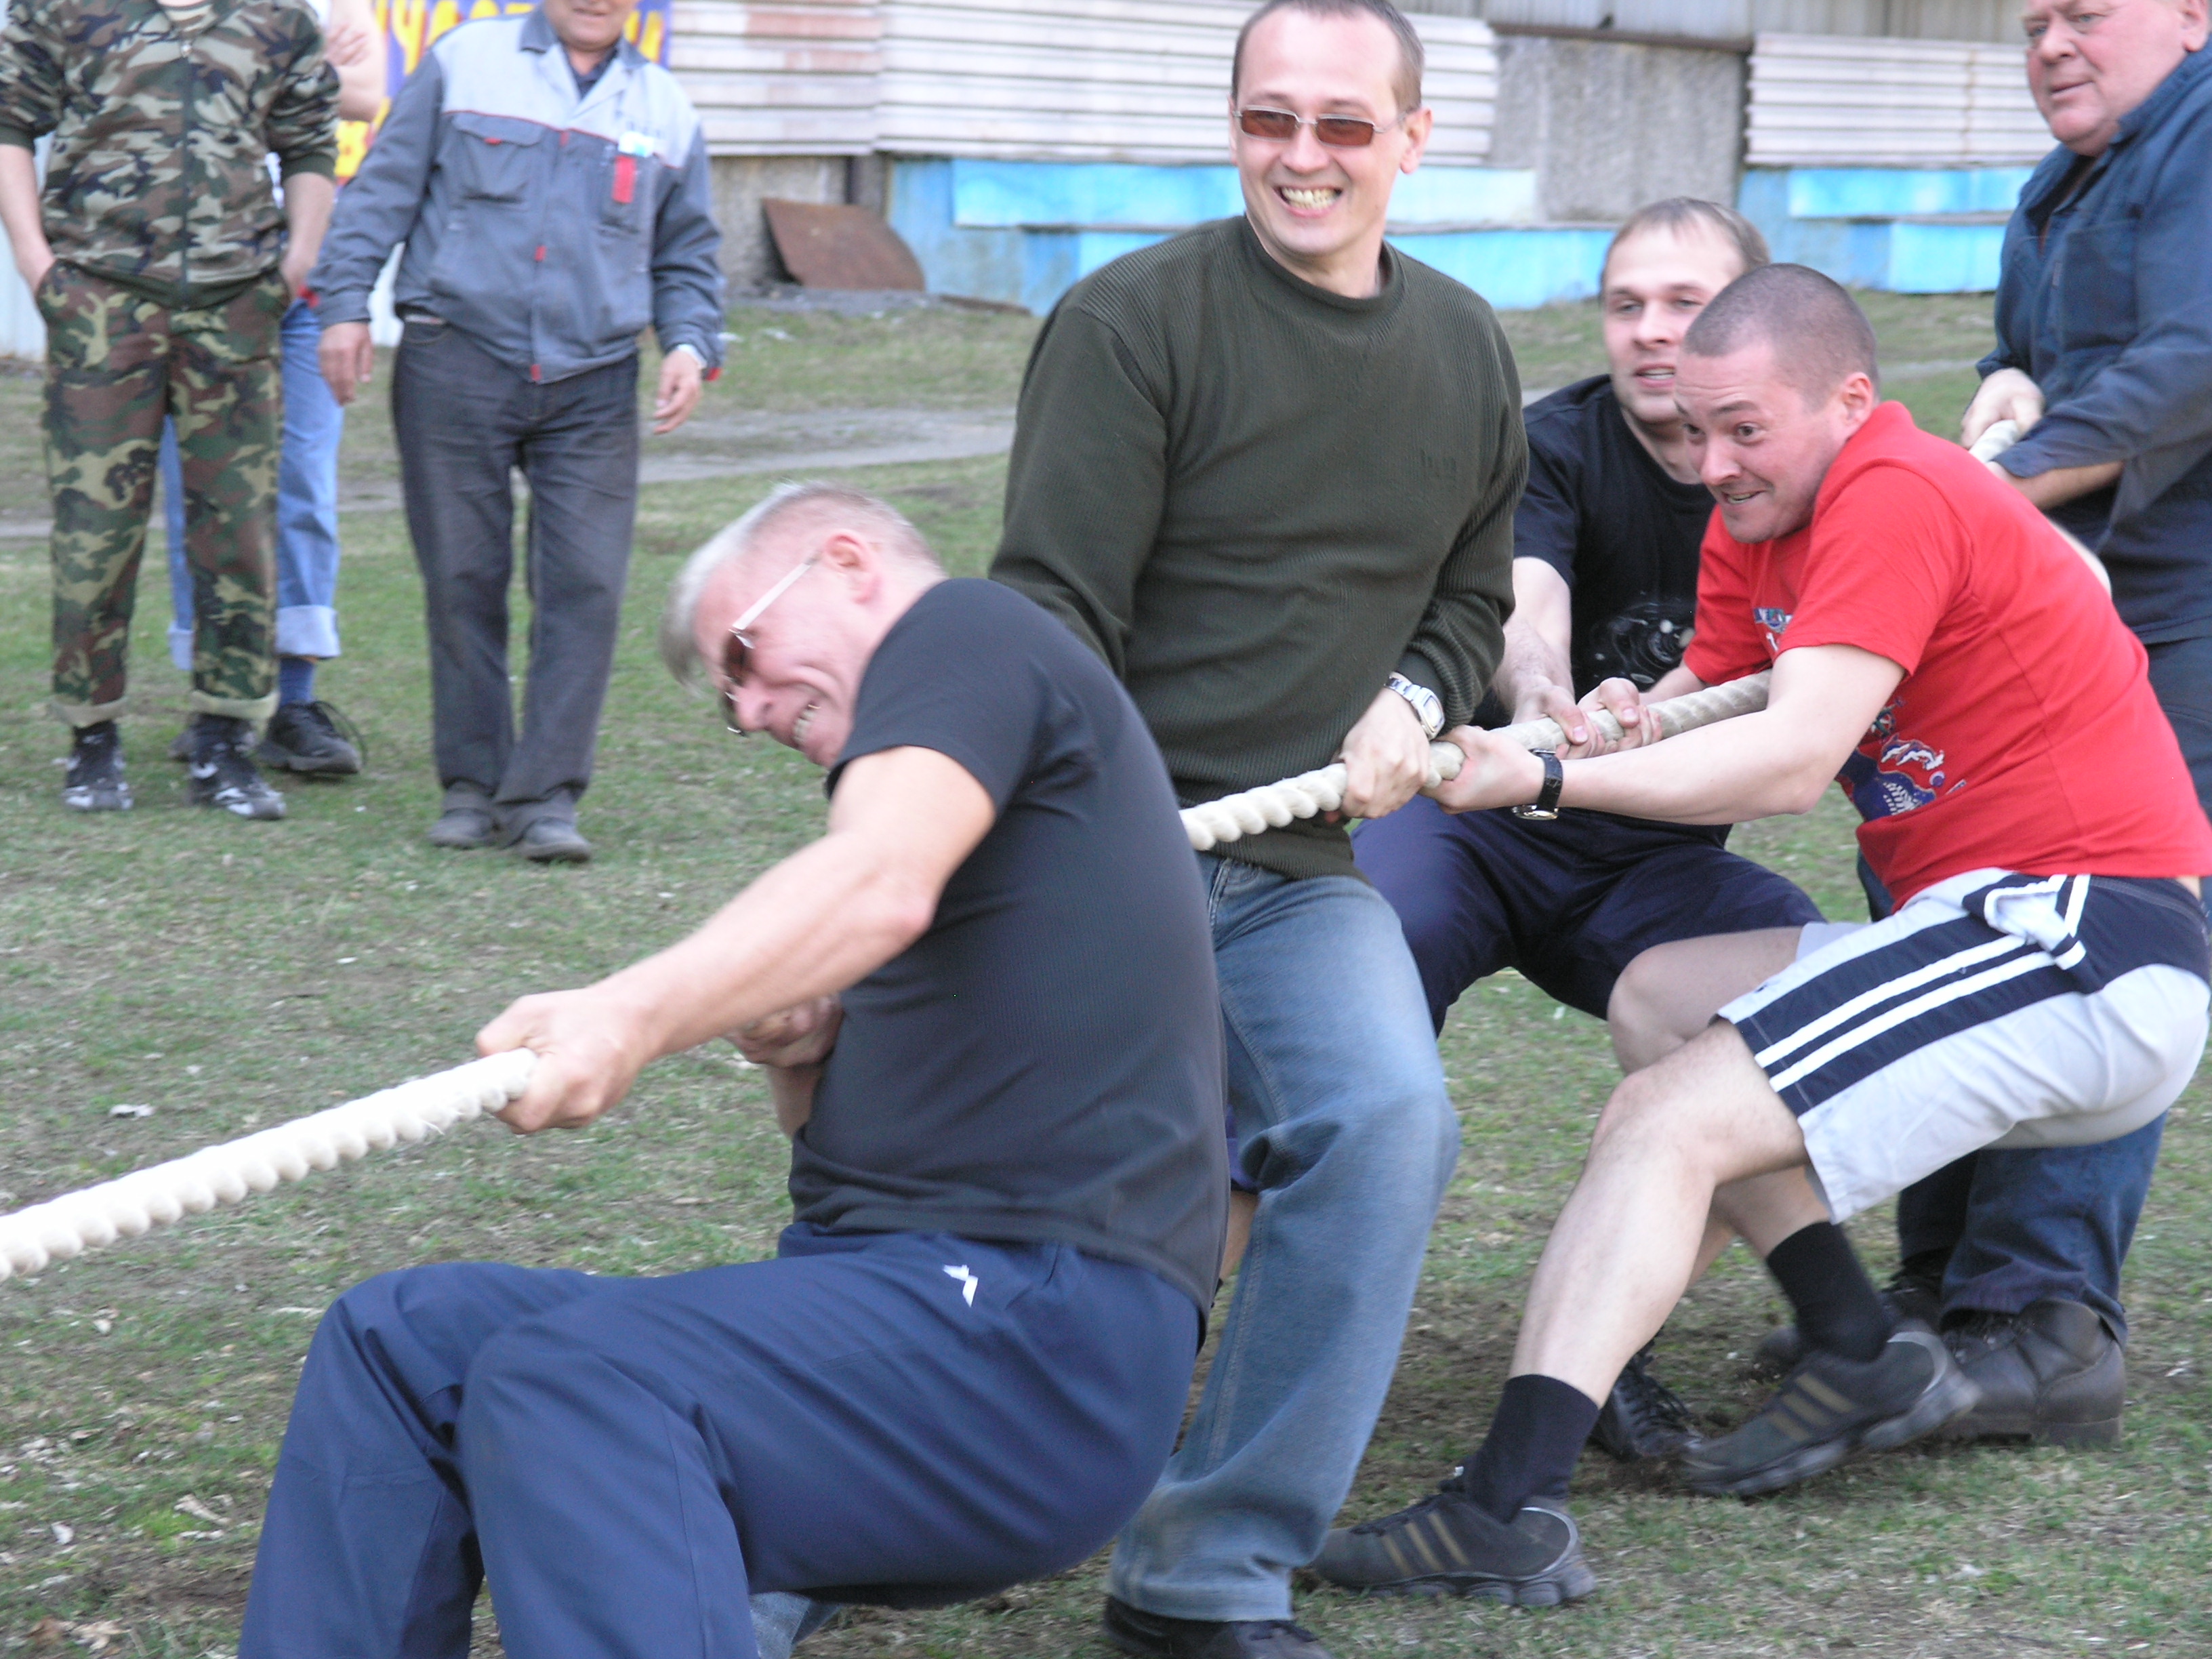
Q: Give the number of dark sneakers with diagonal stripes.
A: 2